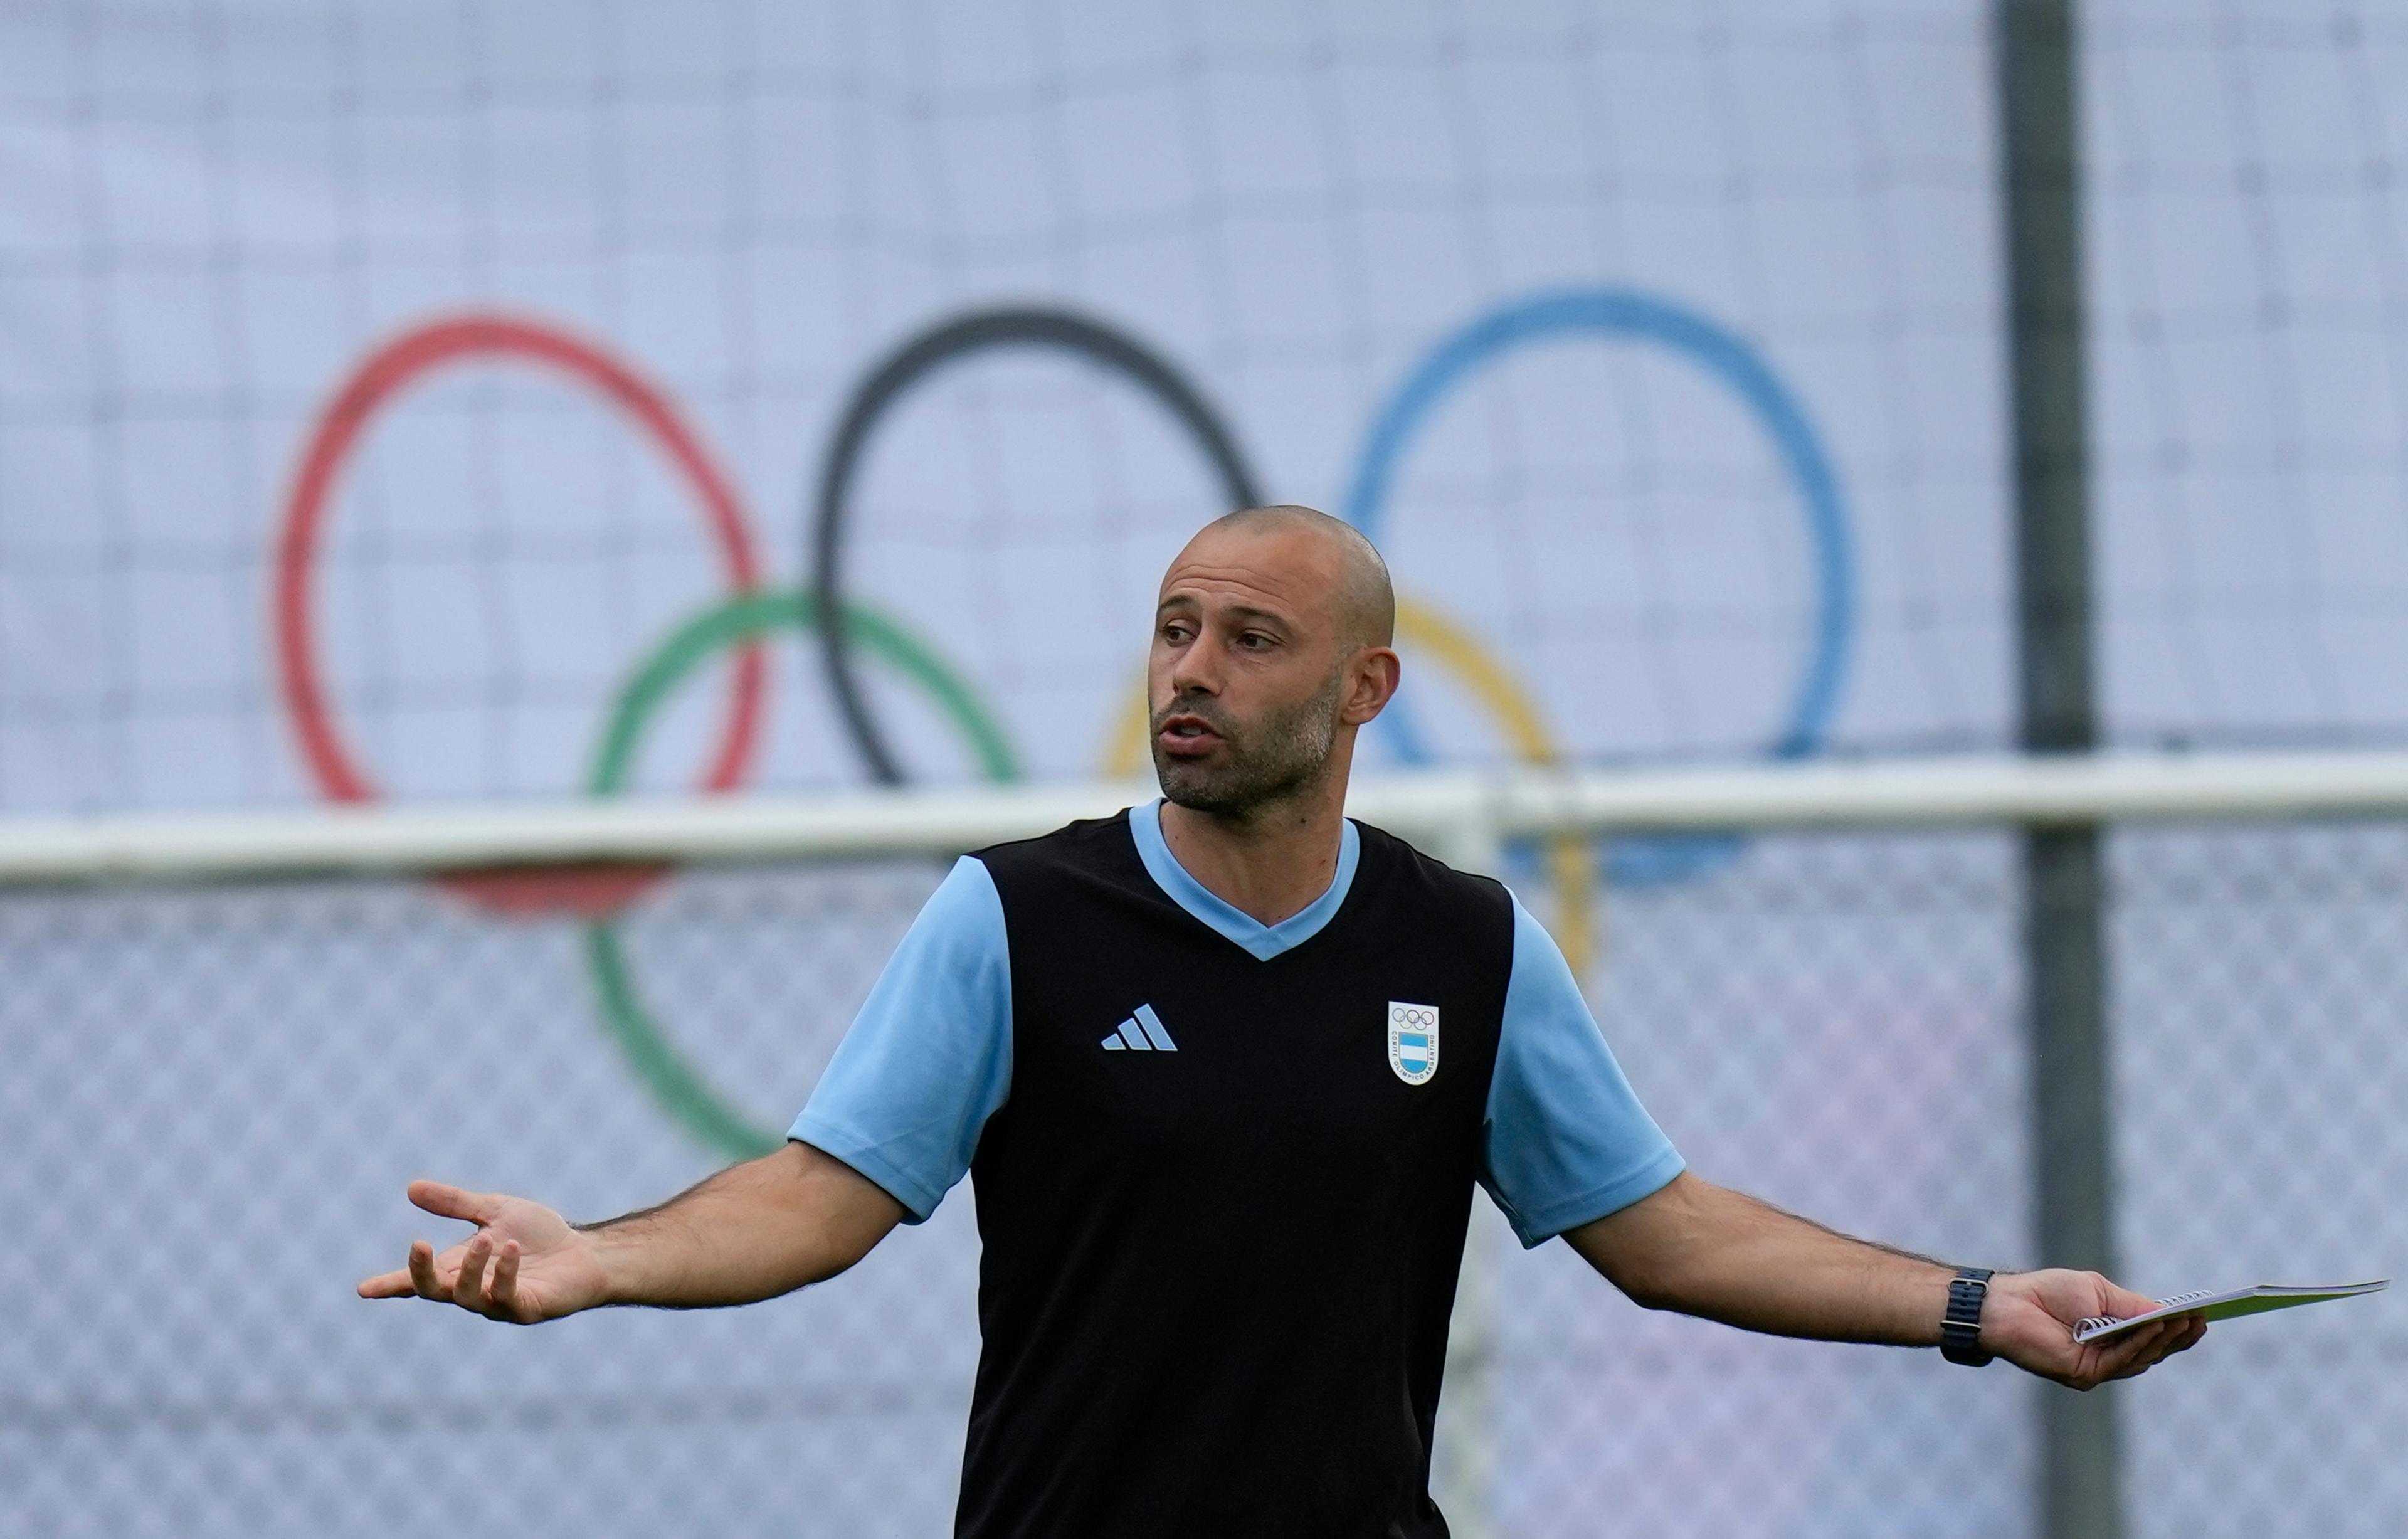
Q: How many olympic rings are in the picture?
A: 10